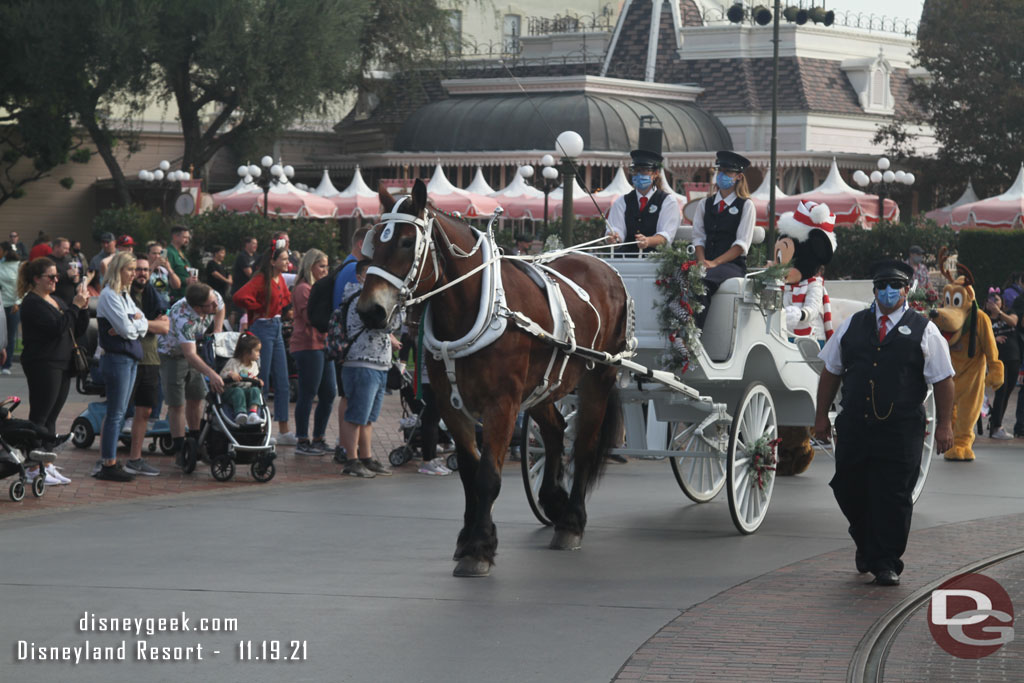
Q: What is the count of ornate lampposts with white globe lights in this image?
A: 5